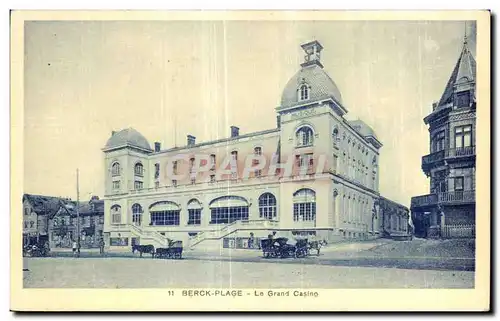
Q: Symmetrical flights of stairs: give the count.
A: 2